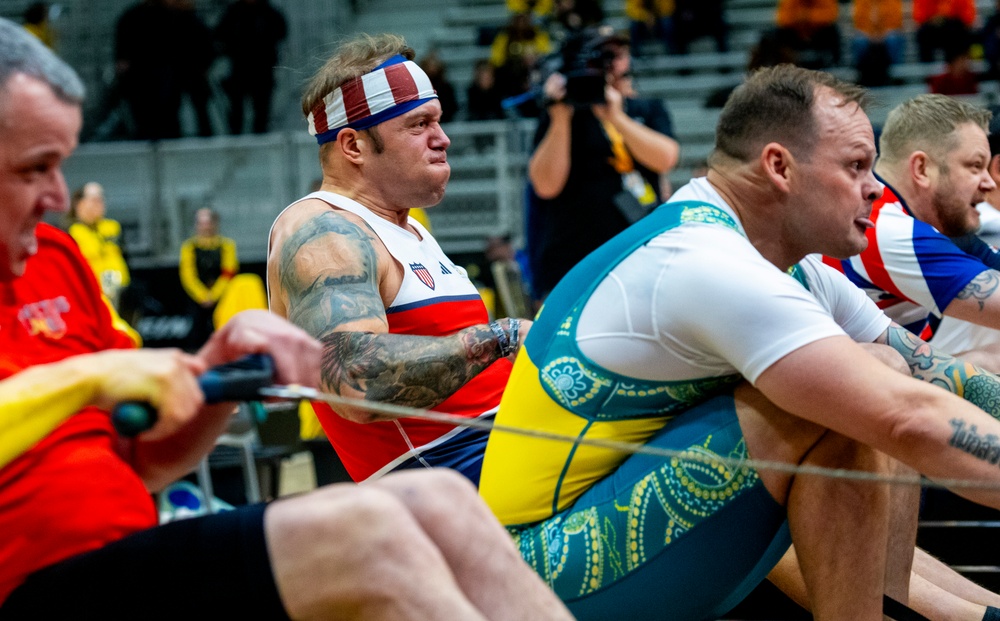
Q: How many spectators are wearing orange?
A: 3